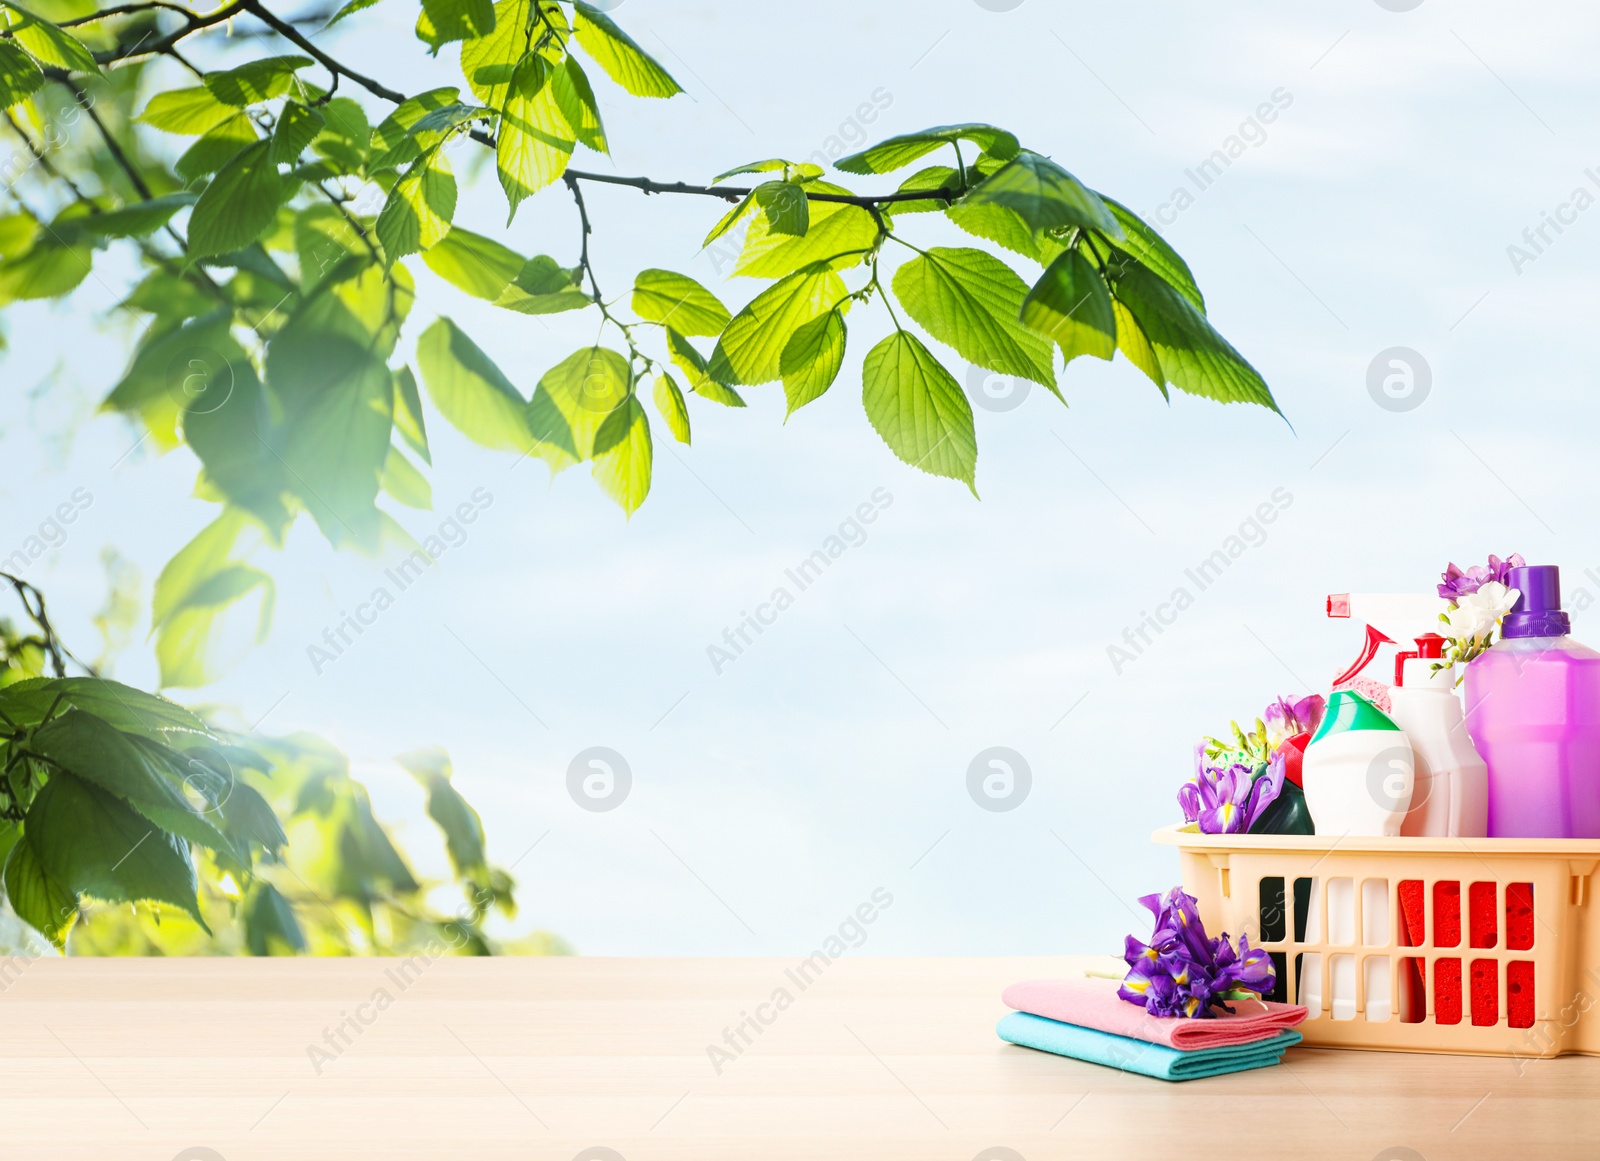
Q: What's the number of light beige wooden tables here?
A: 1